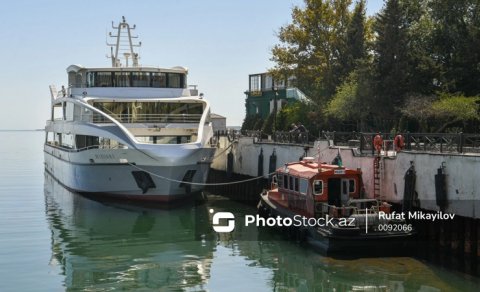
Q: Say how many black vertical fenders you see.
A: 5